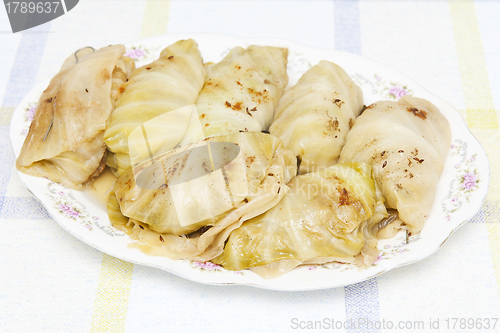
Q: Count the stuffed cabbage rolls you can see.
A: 7